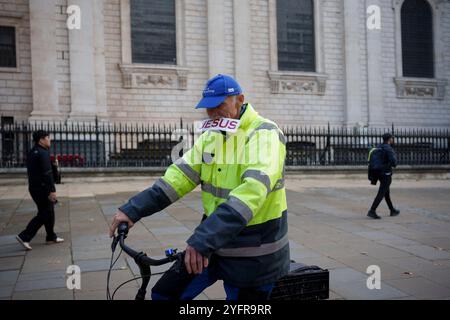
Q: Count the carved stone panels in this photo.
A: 3